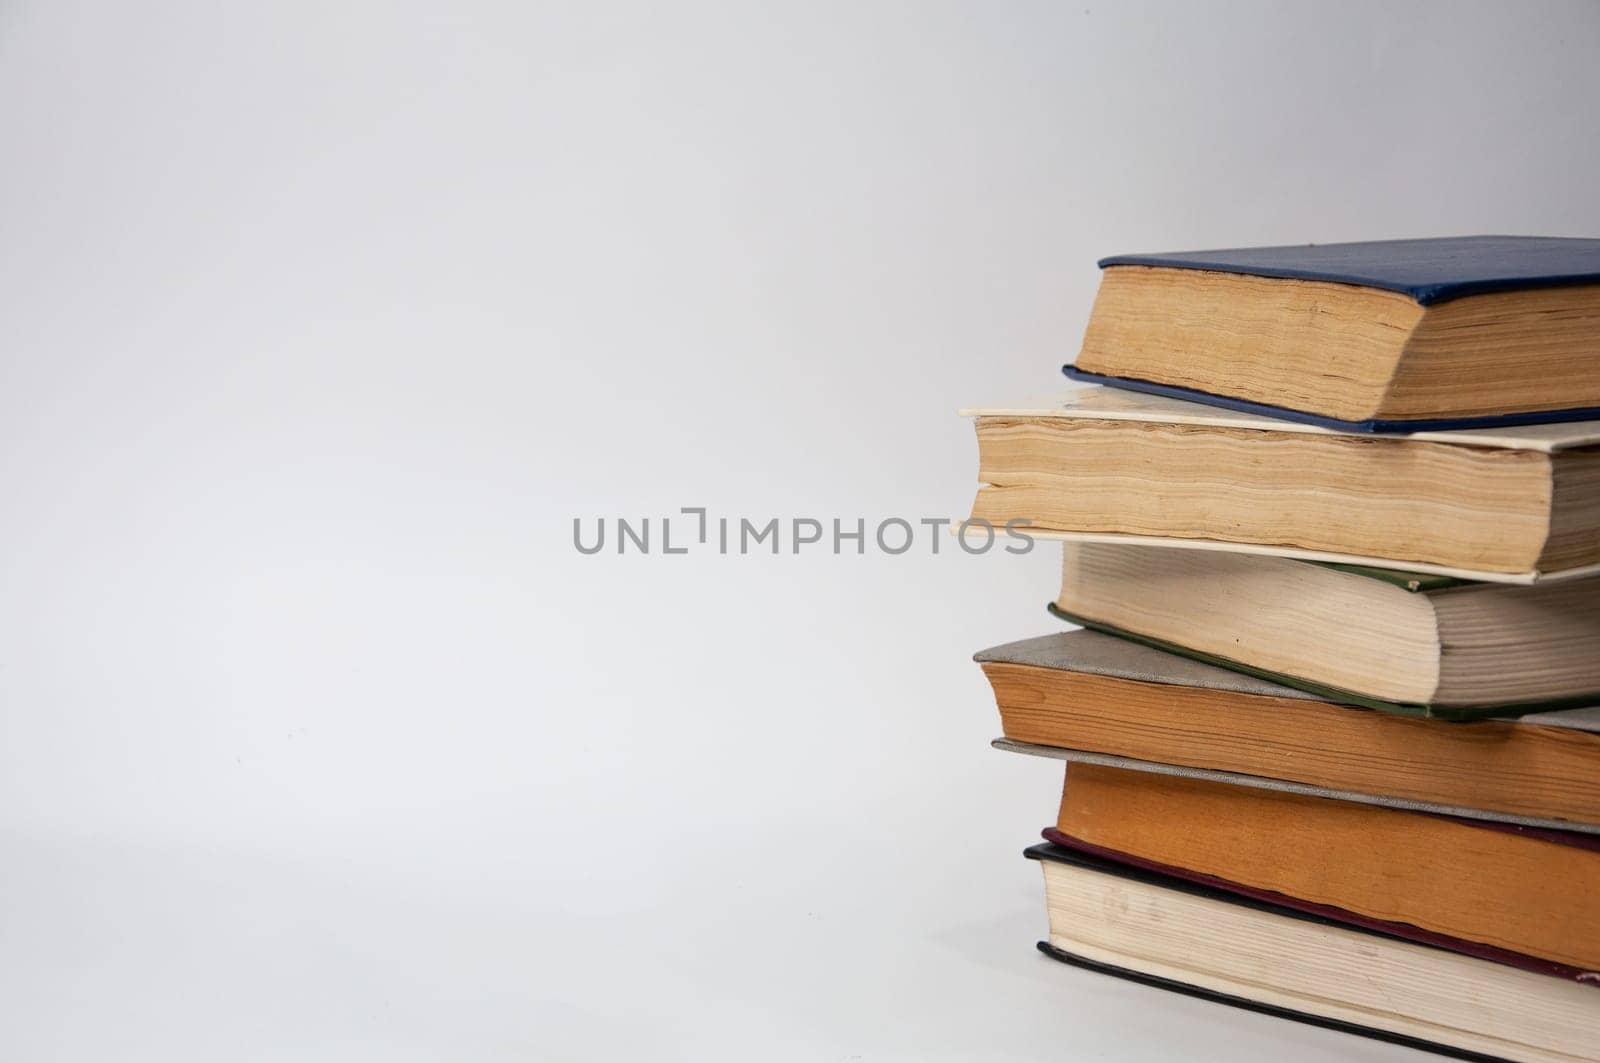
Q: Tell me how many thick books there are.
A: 6